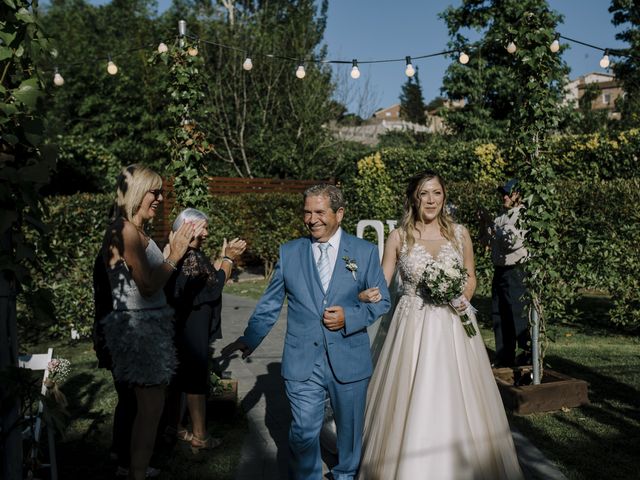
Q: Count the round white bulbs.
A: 12